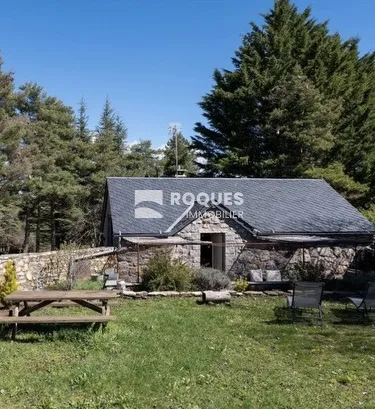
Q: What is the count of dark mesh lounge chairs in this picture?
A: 2